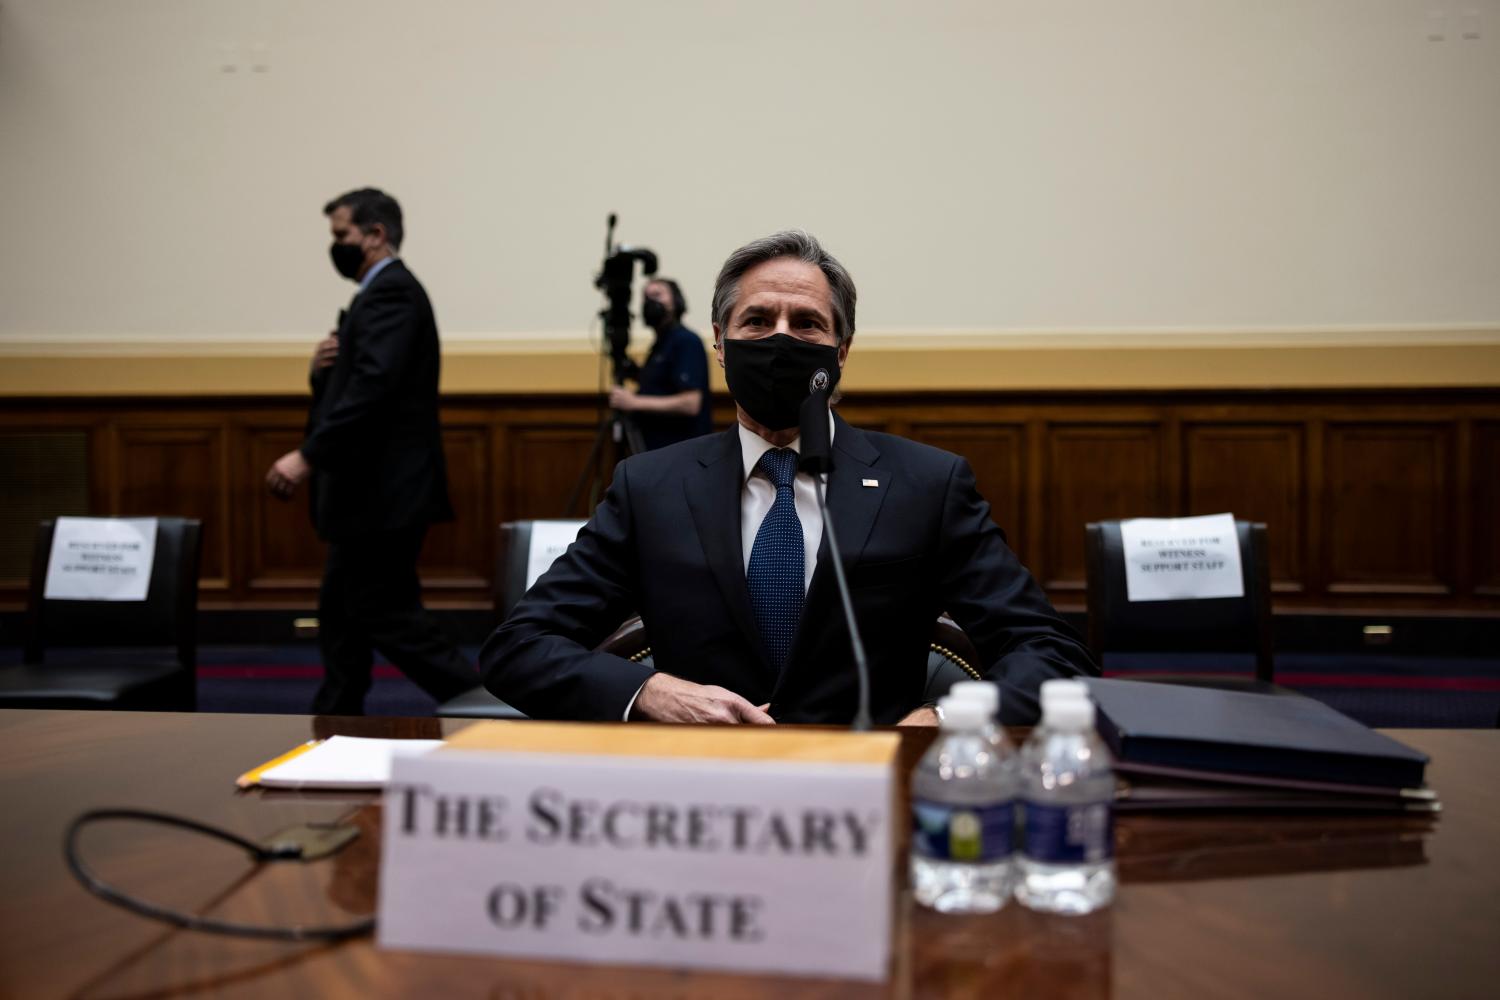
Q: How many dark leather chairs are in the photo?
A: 4